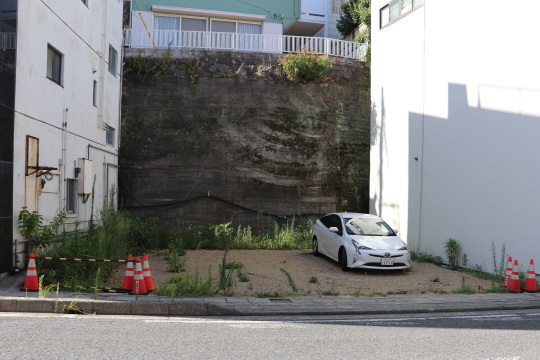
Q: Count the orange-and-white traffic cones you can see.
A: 7